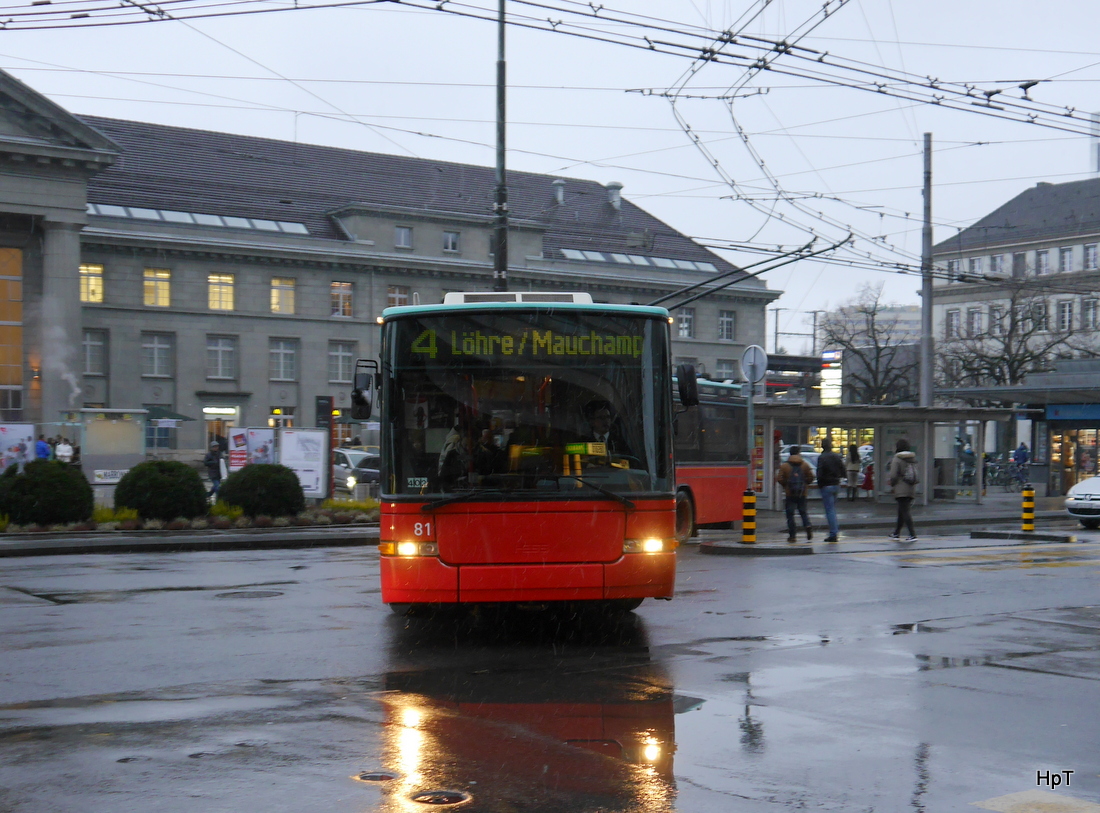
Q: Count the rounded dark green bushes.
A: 3